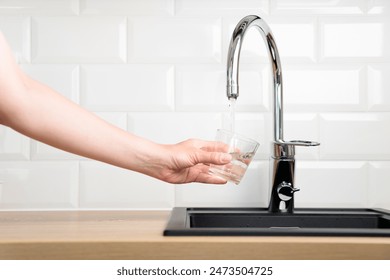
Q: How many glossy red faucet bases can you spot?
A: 0